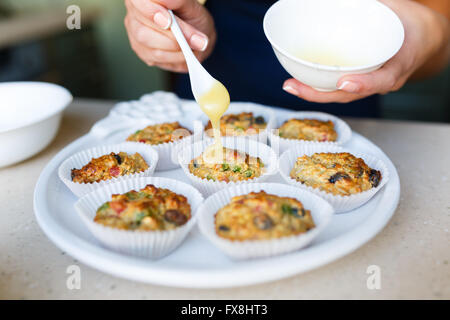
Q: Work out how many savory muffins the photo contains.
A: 8